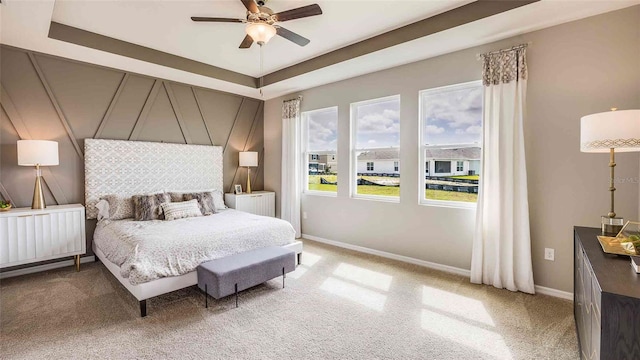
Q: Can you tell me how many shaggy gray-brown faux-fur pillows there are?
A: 2